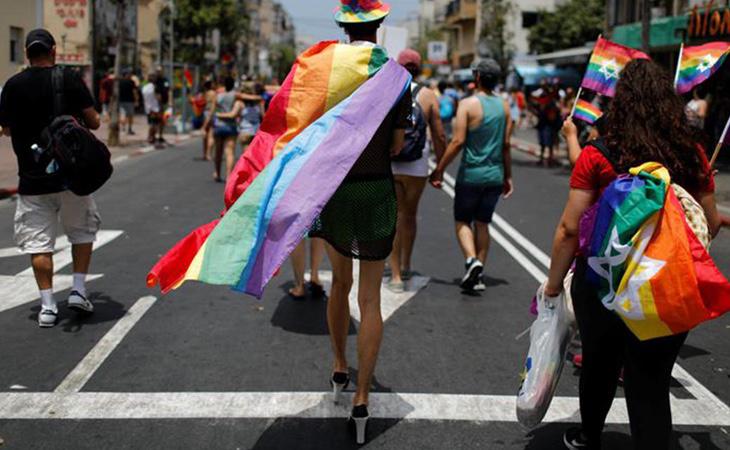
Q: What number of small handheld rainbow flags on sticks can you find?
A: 3